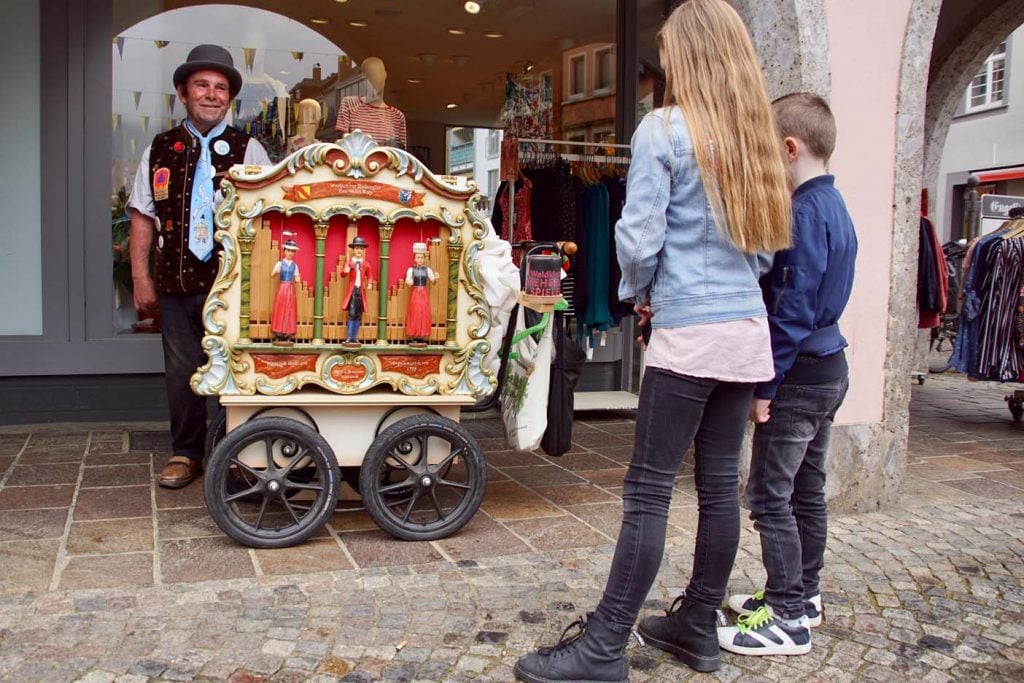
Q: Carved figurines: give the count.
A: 3